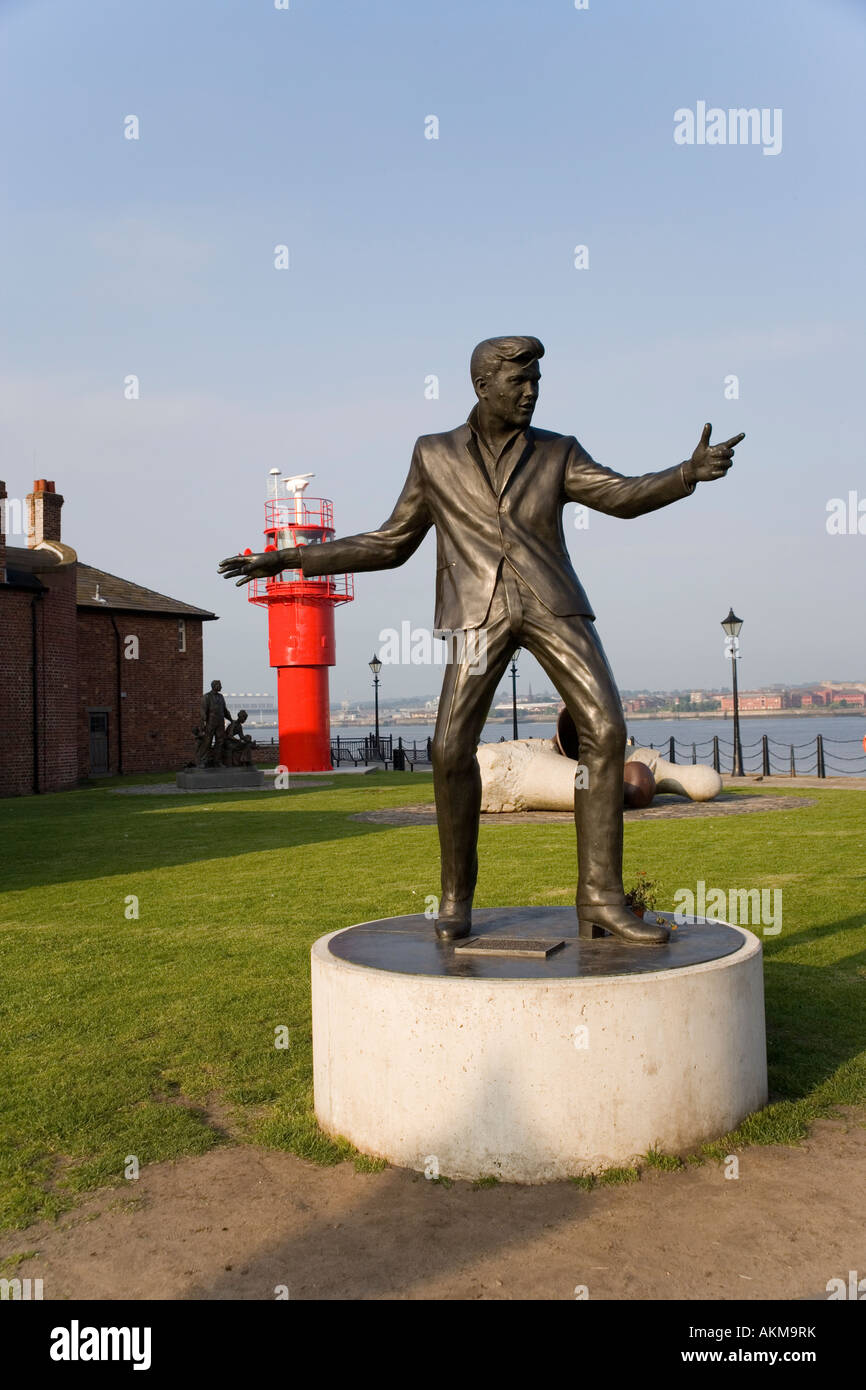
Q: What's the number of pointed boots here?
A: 2